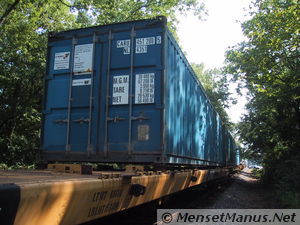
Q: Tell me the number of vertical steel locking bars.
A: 4